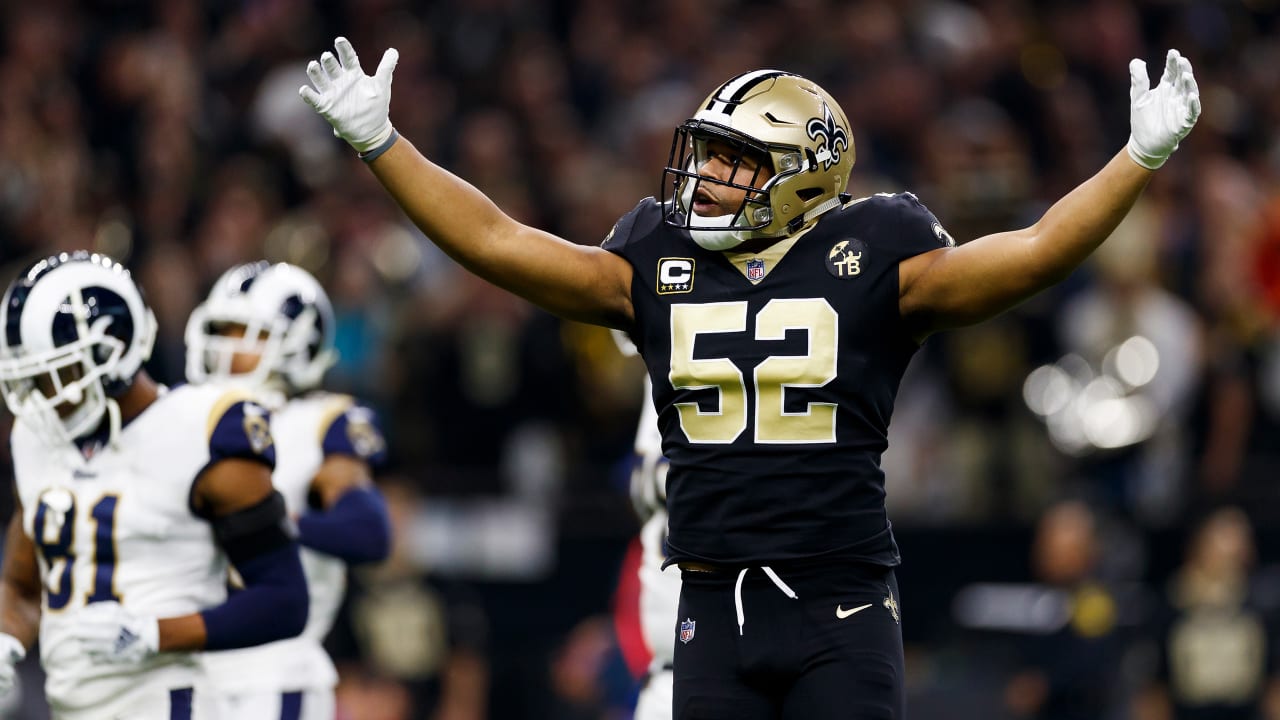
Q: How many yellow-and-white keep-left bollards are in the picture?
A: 0